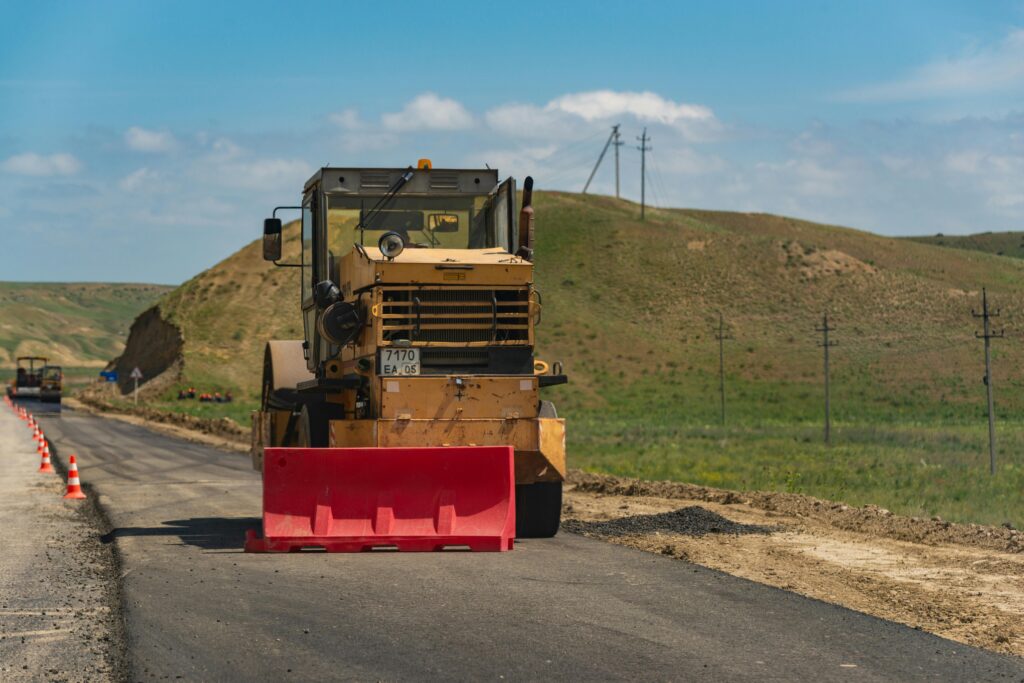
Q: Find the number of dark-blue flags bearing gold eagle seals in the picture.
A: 0